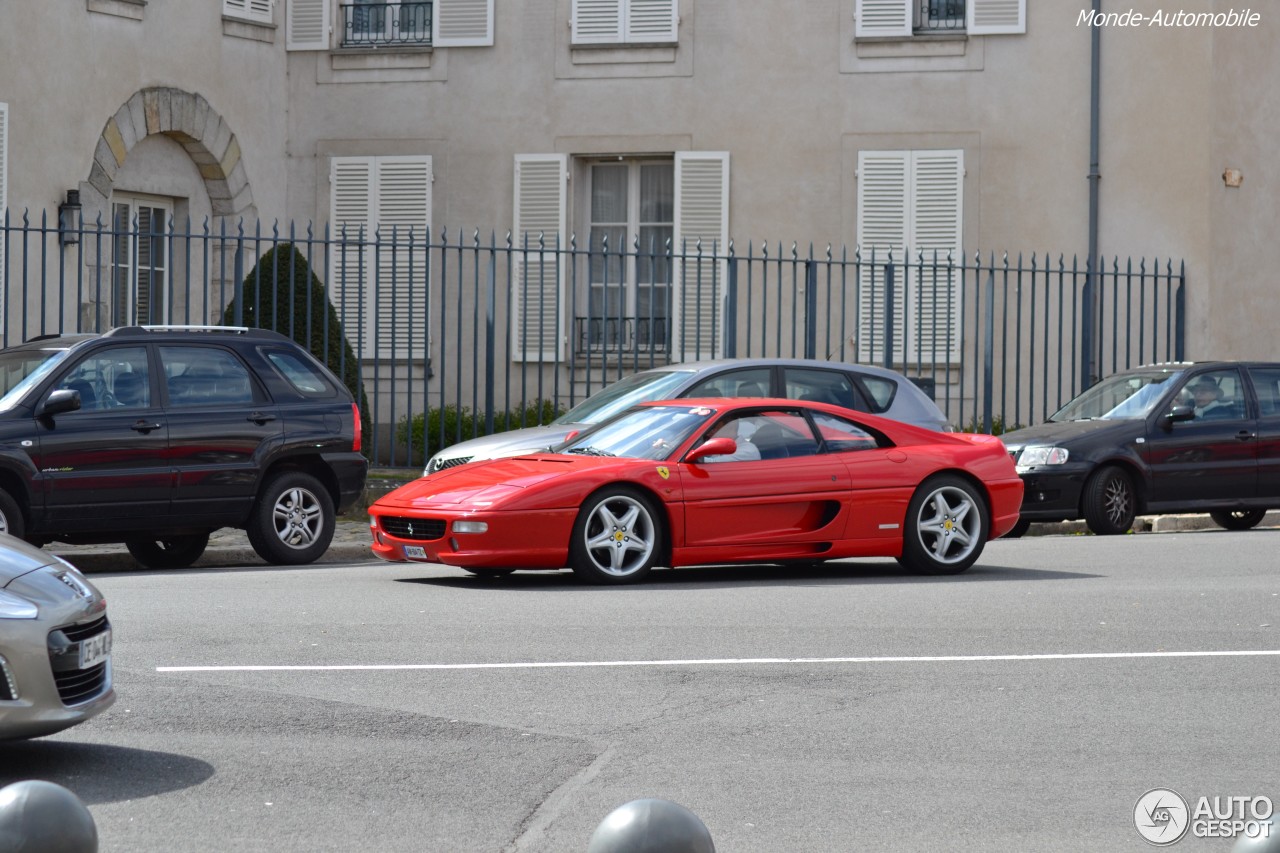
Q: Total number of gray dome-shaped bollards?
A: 3